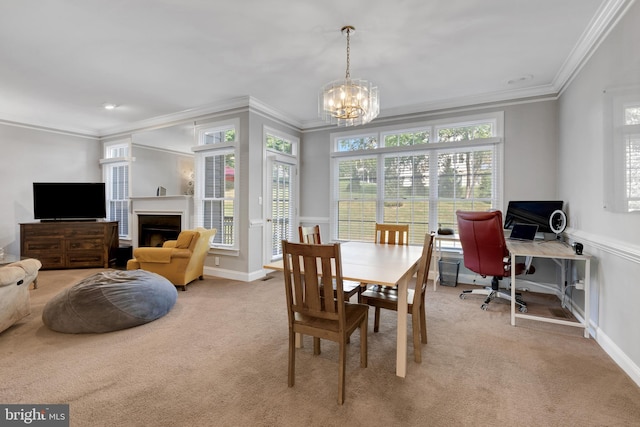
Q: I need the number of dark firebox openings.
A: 1